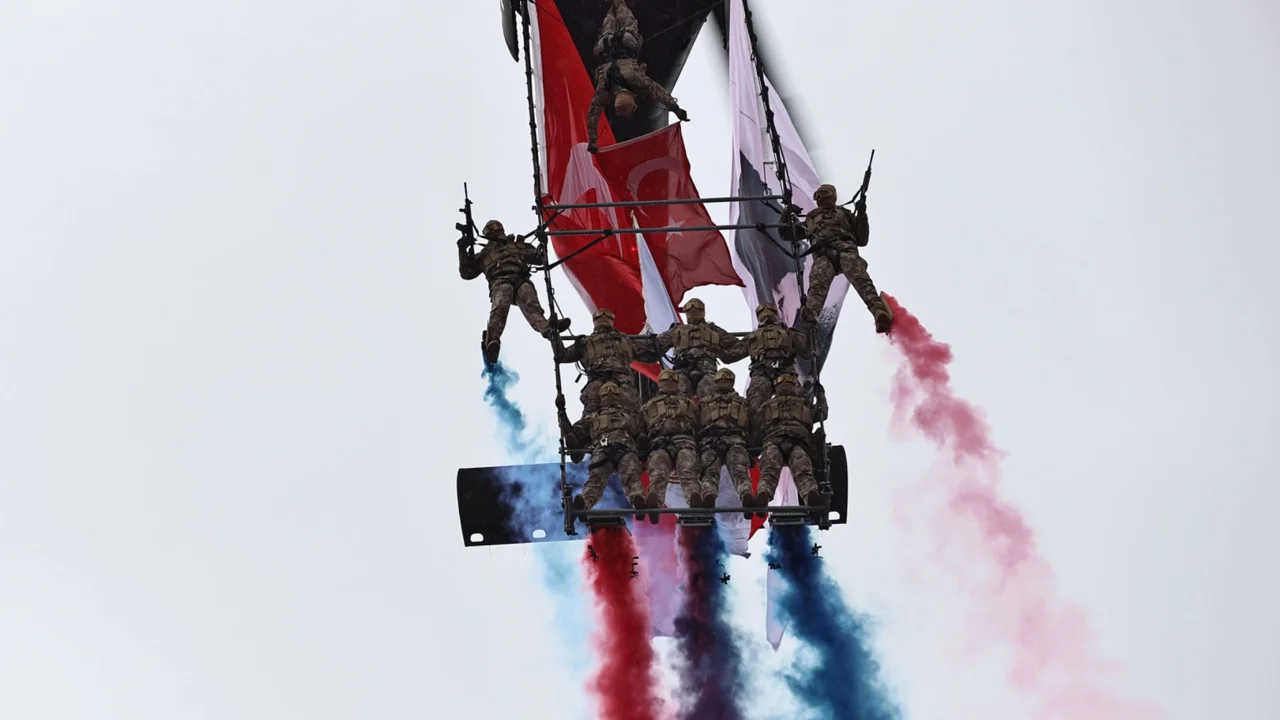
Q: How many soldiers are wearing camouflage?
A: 10